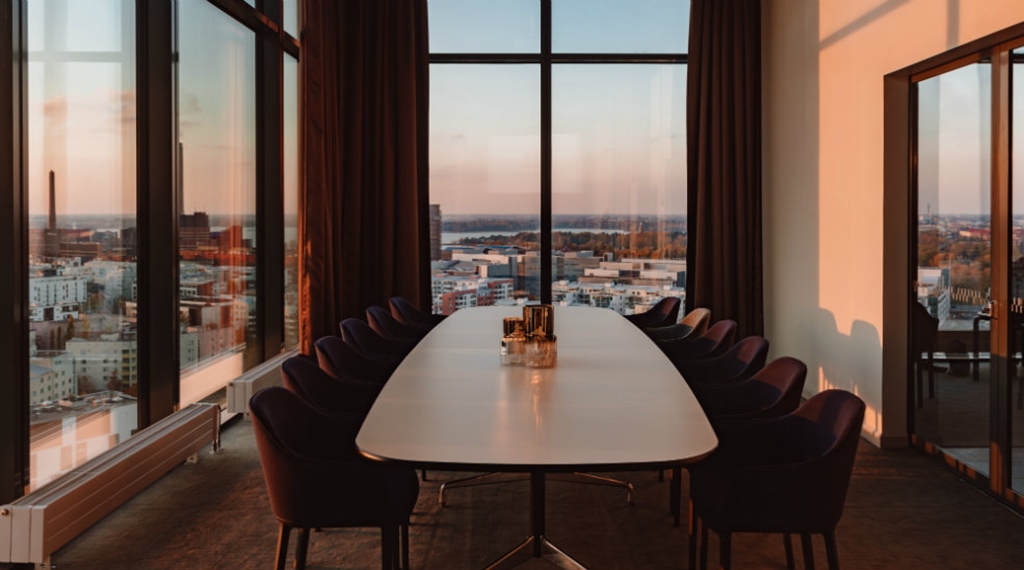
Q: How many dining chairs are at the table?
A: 12